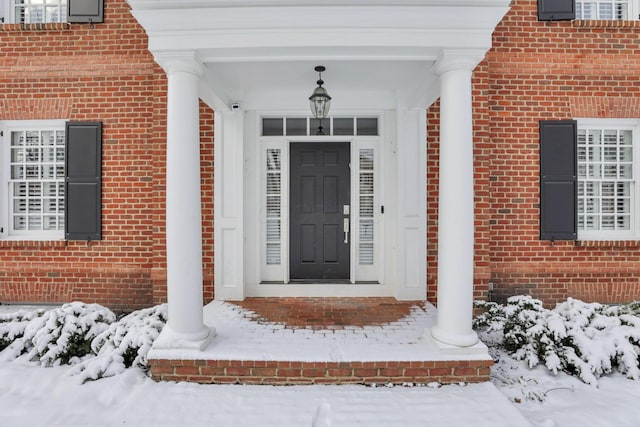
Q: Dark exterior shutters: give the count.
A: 4